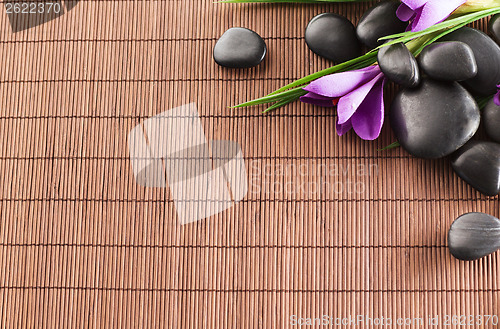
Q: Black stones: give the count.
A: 11